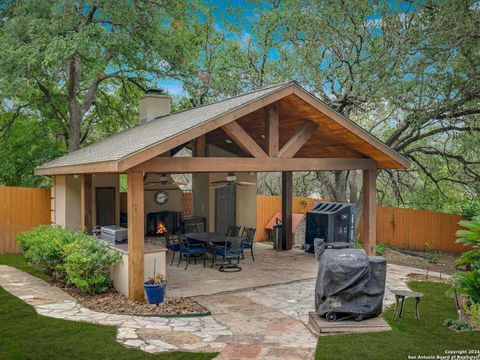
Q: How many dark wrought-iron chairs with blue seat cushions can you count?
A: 6